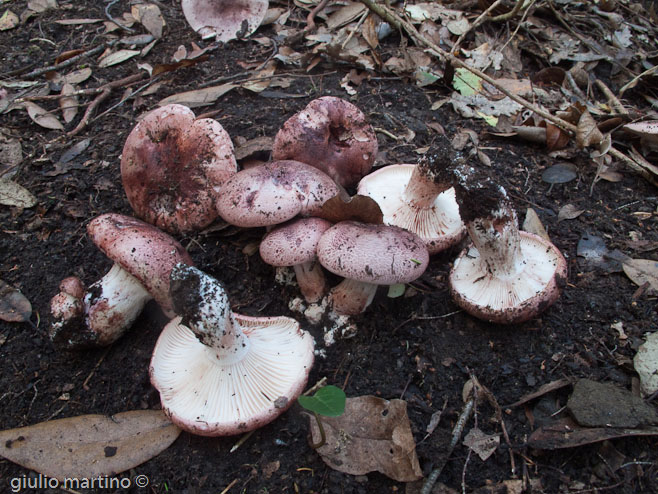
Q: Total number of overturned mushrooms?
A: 3